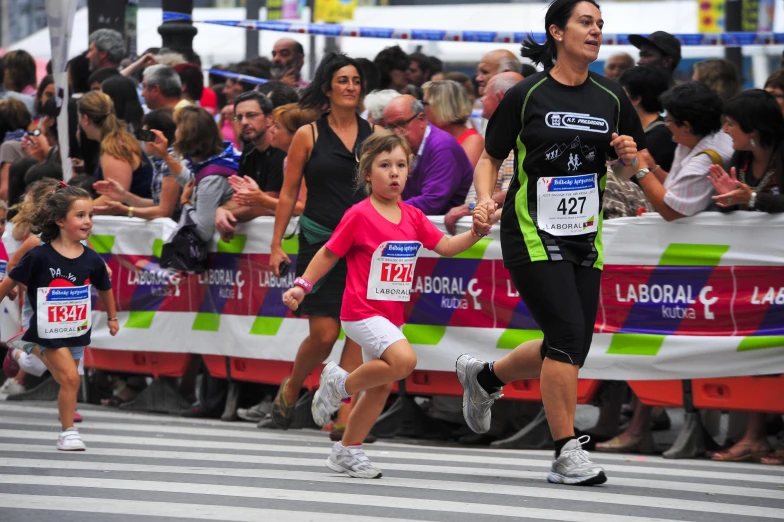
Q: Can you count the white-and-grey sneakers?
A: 4